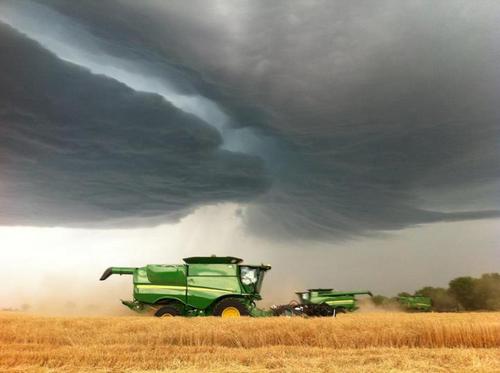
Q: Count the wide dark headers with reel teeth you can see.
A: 1